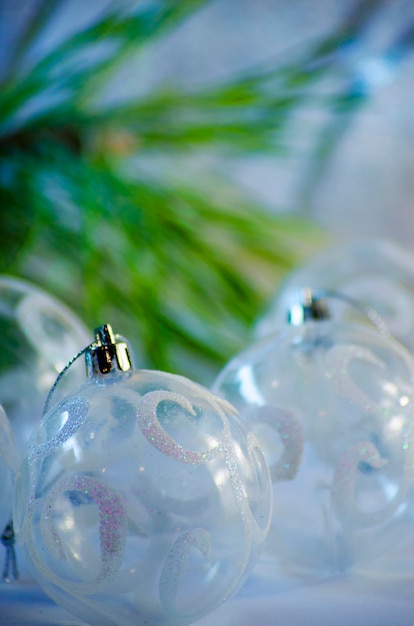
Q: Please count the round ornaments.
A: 5